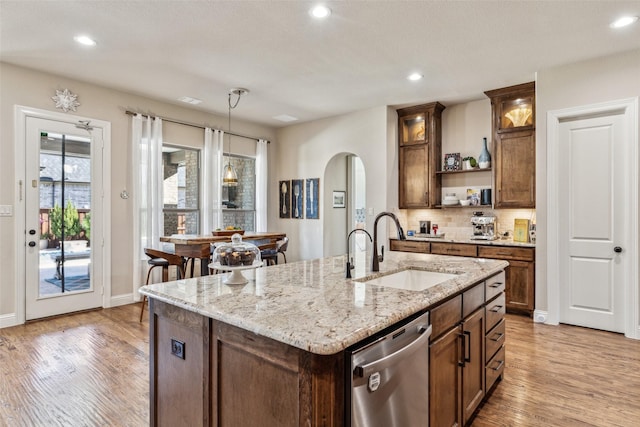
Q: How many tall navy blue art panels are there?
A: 3